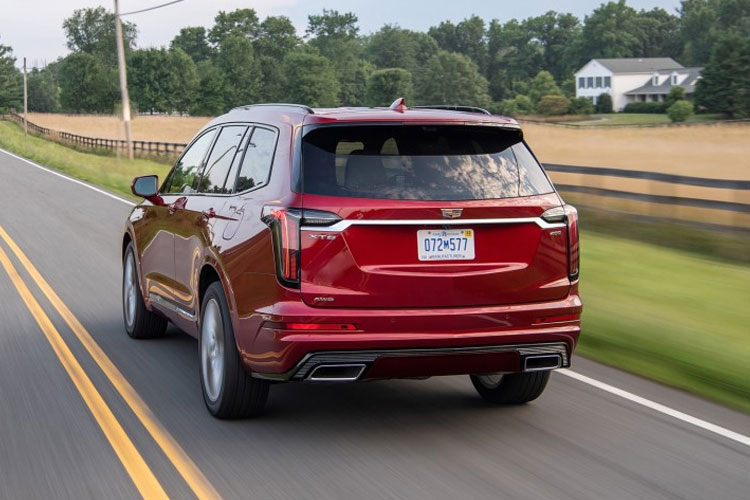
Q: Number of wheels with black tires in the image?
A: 3